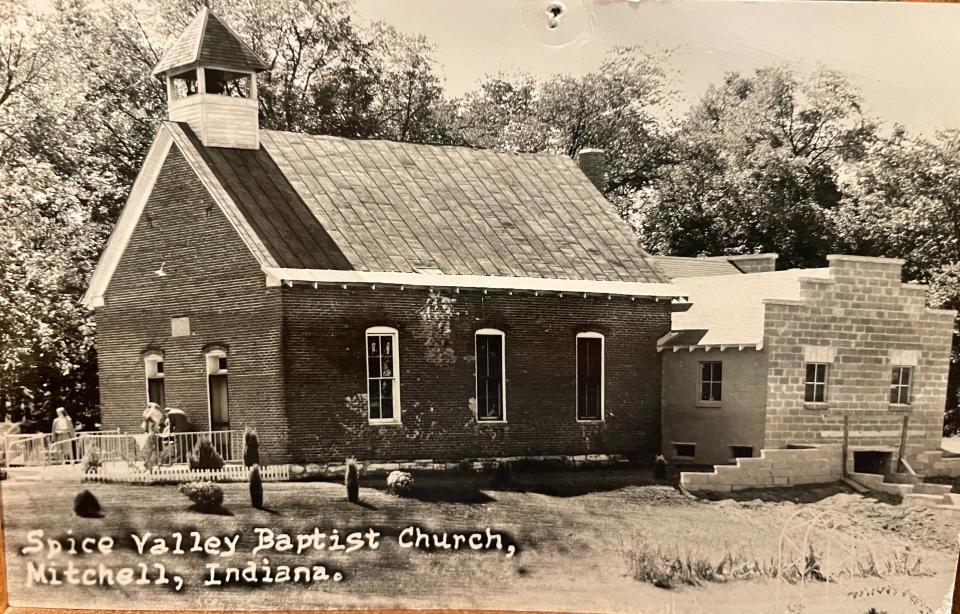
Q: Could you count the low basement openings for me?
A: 3